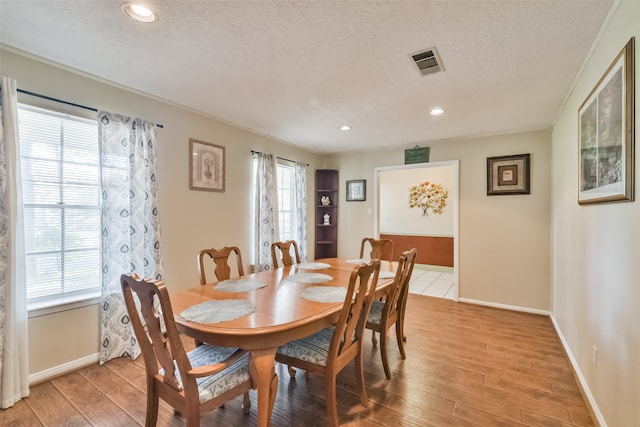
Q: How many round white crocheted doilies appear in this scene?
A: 7